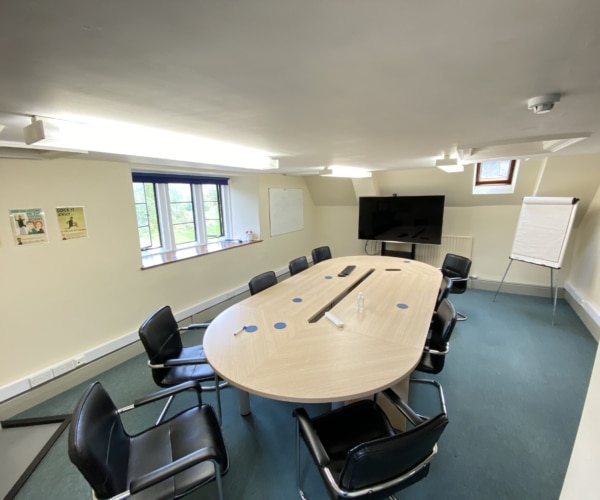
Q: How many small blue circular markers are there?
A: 6